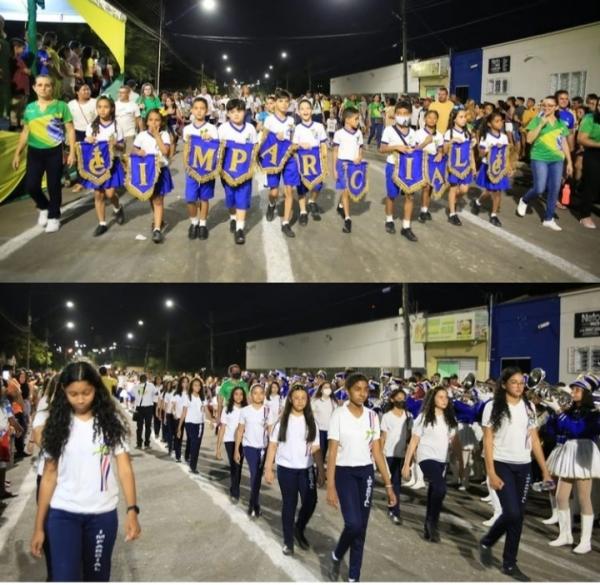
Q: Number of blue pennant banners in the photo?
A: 11